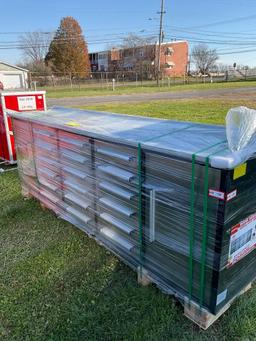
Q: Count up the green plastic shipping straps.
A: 3